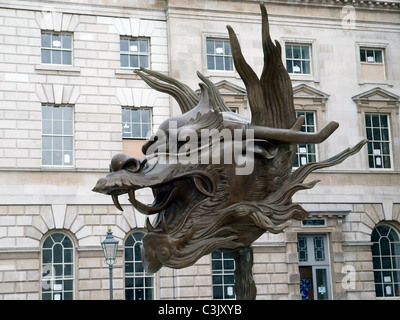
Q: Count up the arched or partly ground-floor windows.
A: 4